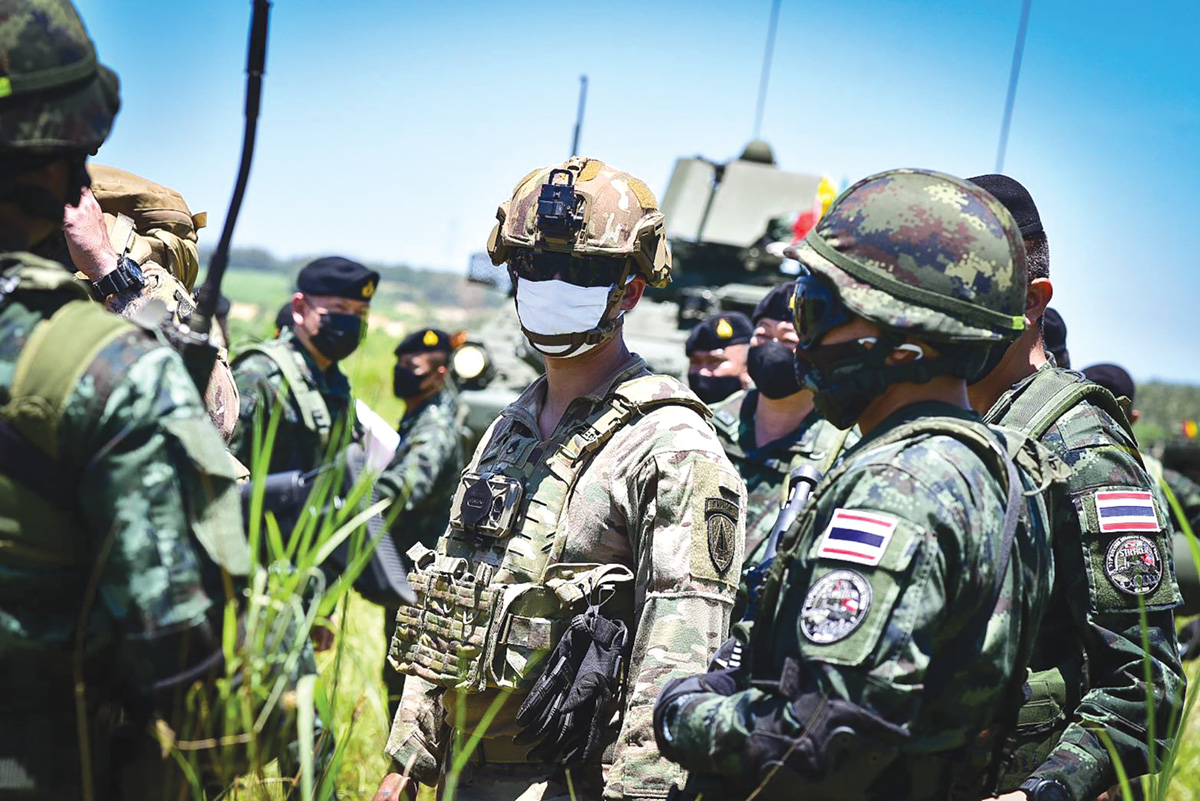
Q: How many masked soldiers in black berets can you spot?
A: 4